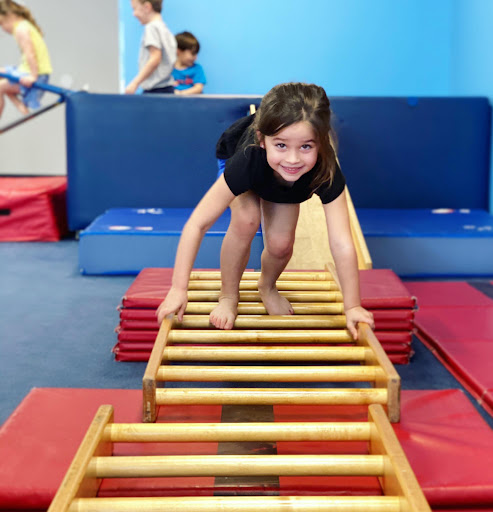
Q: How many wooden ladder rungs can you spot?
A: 12